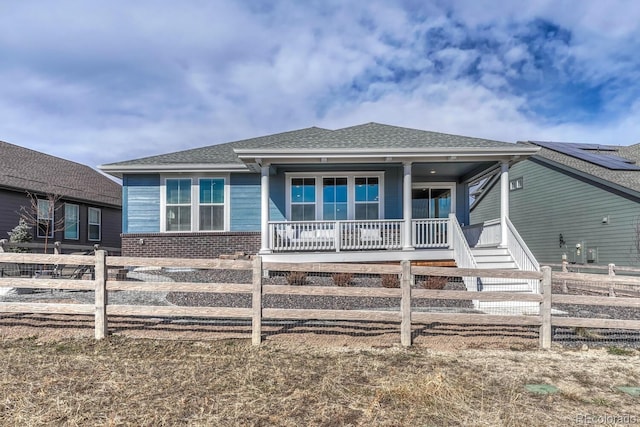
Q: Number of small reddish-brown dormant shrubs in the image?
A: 4